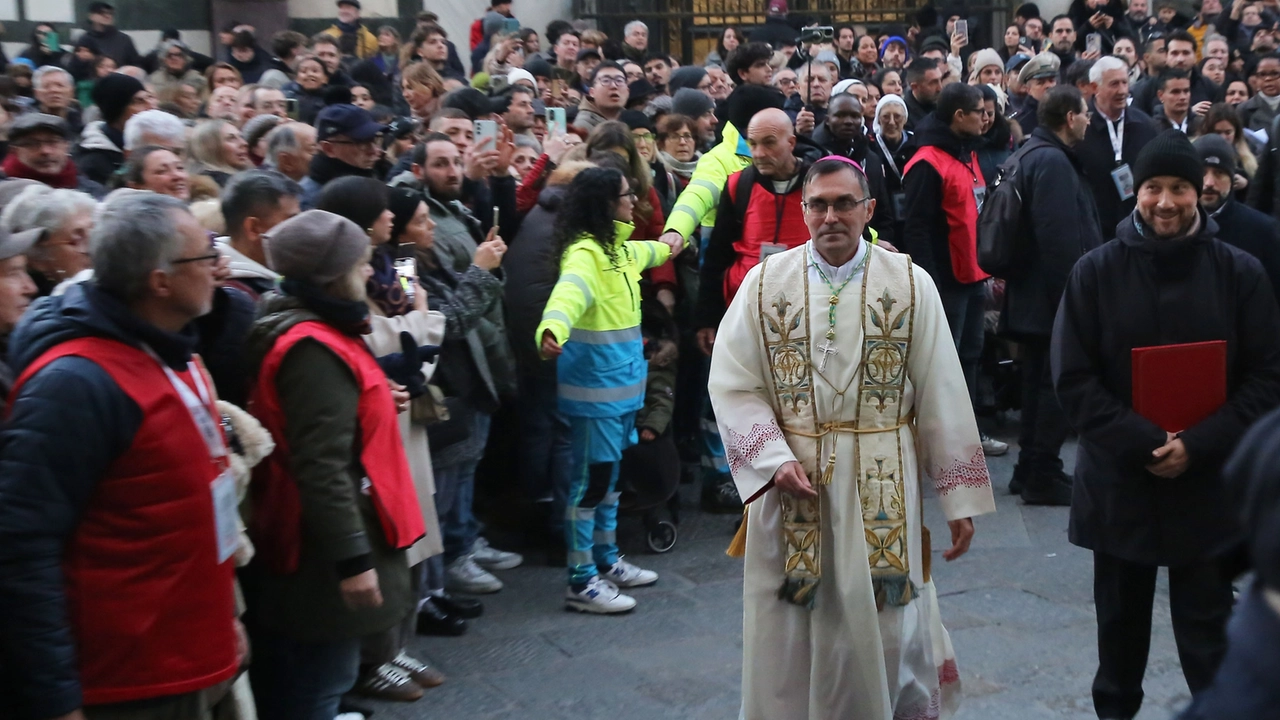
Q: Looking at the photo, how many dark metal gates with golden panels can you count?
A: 1